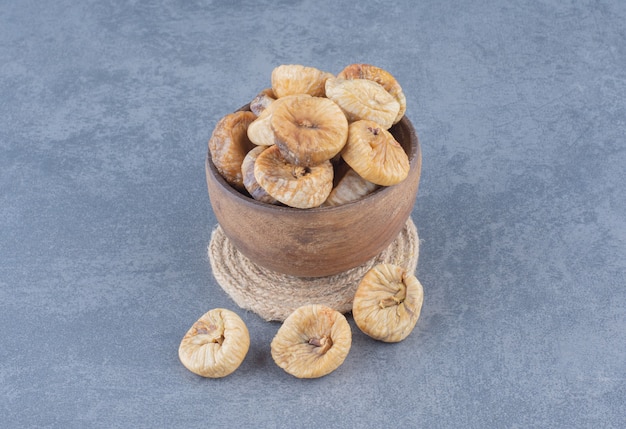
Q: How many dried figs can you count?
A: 14